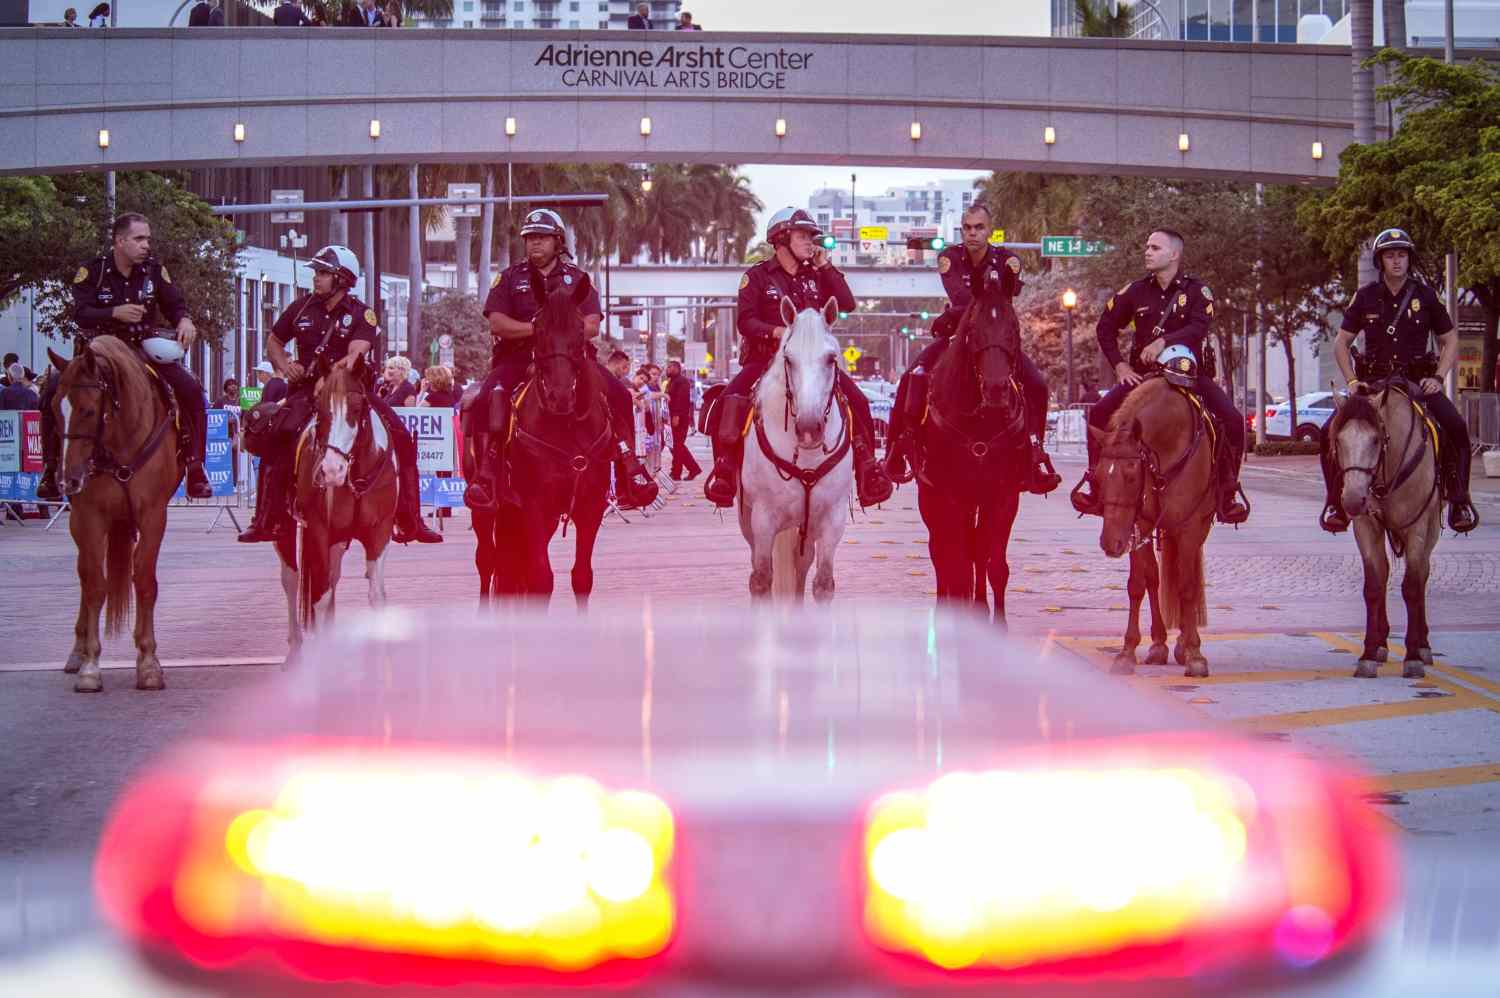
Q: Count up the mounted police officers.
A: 7